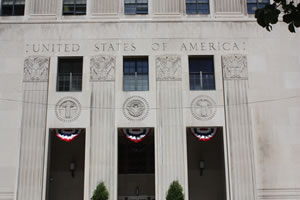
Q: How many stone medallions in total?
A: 3